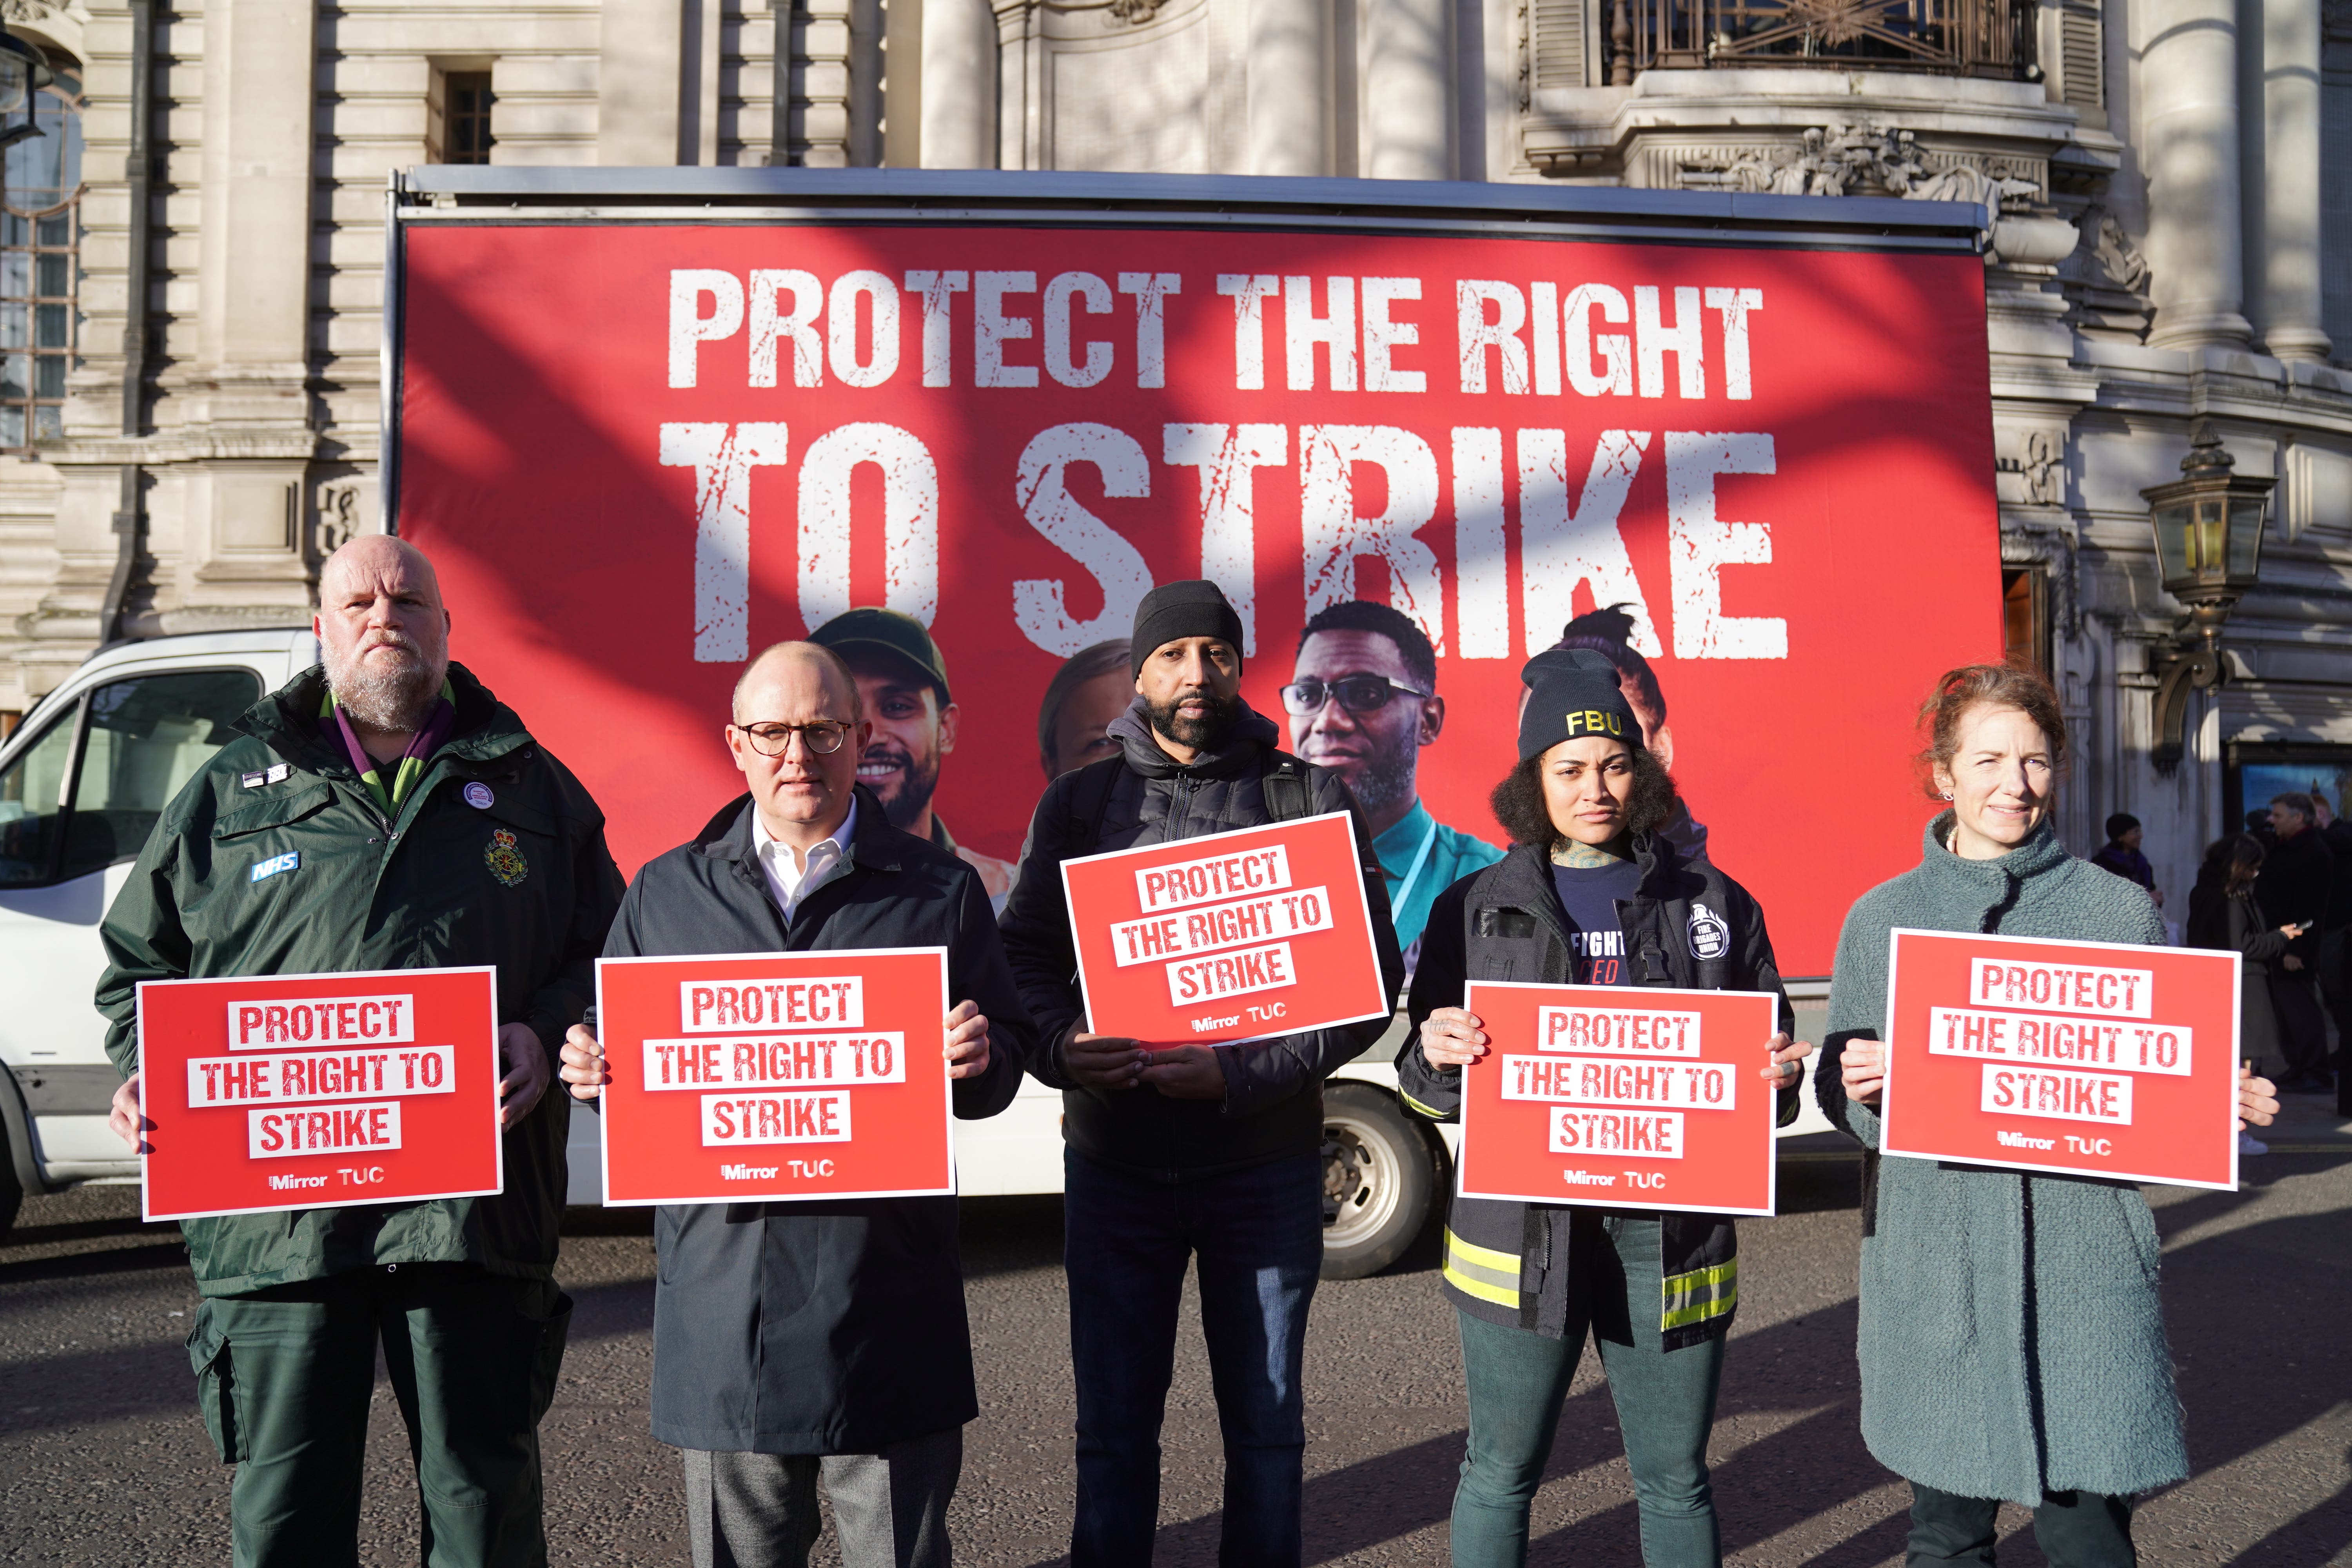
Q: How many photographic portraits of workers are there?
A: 4